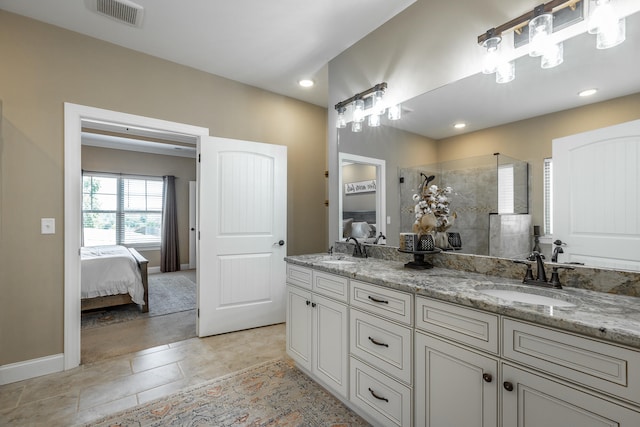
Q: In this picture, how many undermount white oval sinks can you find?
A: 2